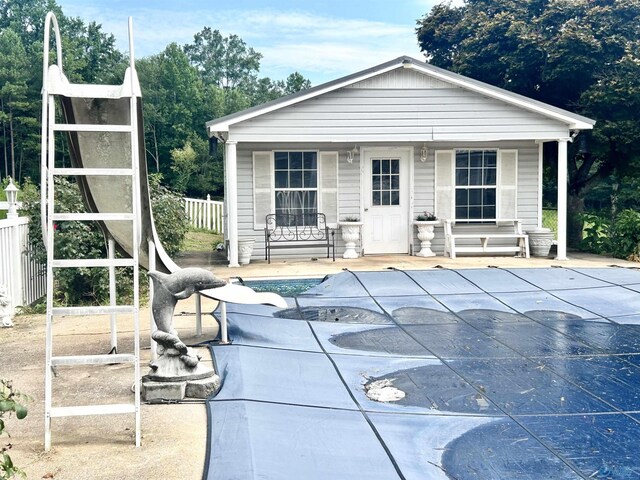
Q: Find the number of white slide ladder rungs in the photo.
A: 7